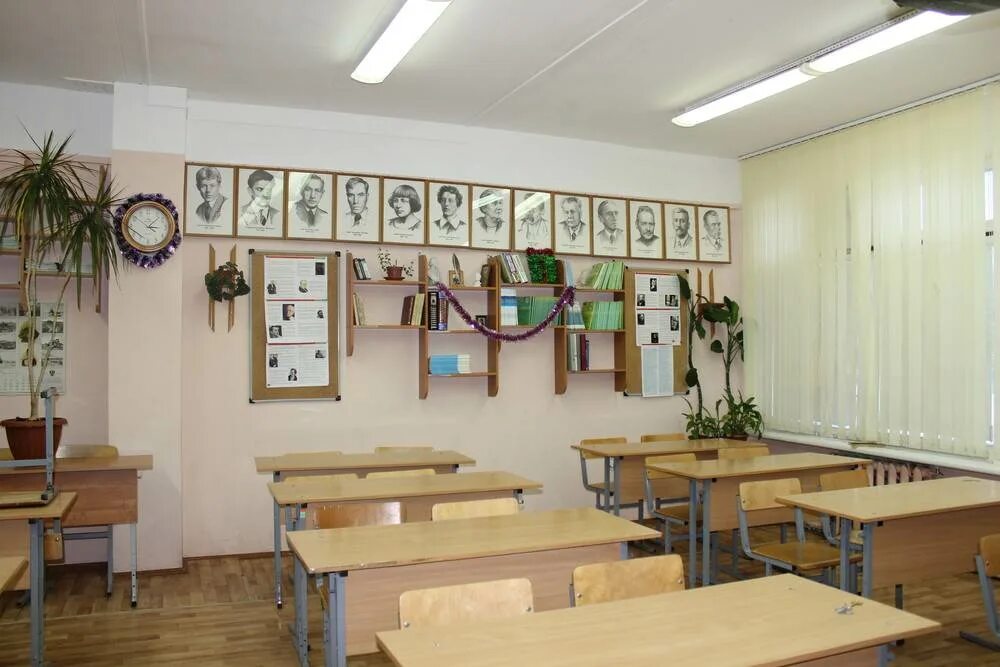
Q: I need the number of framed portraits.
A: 13